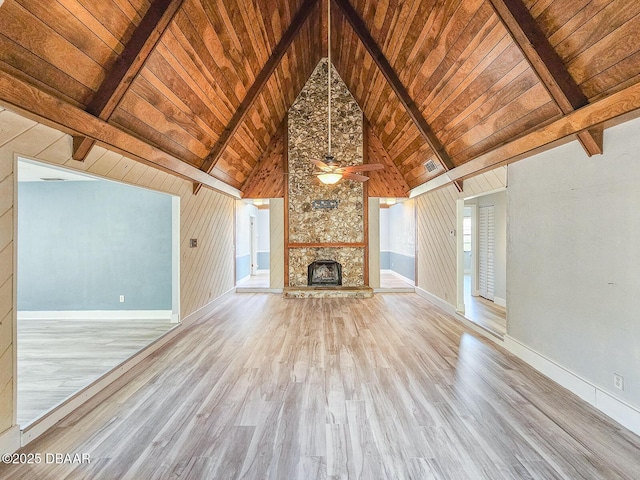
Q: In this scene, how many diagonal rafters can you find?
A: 4